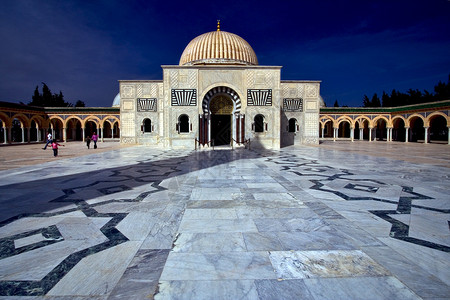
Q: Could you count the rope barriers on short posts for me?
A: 2